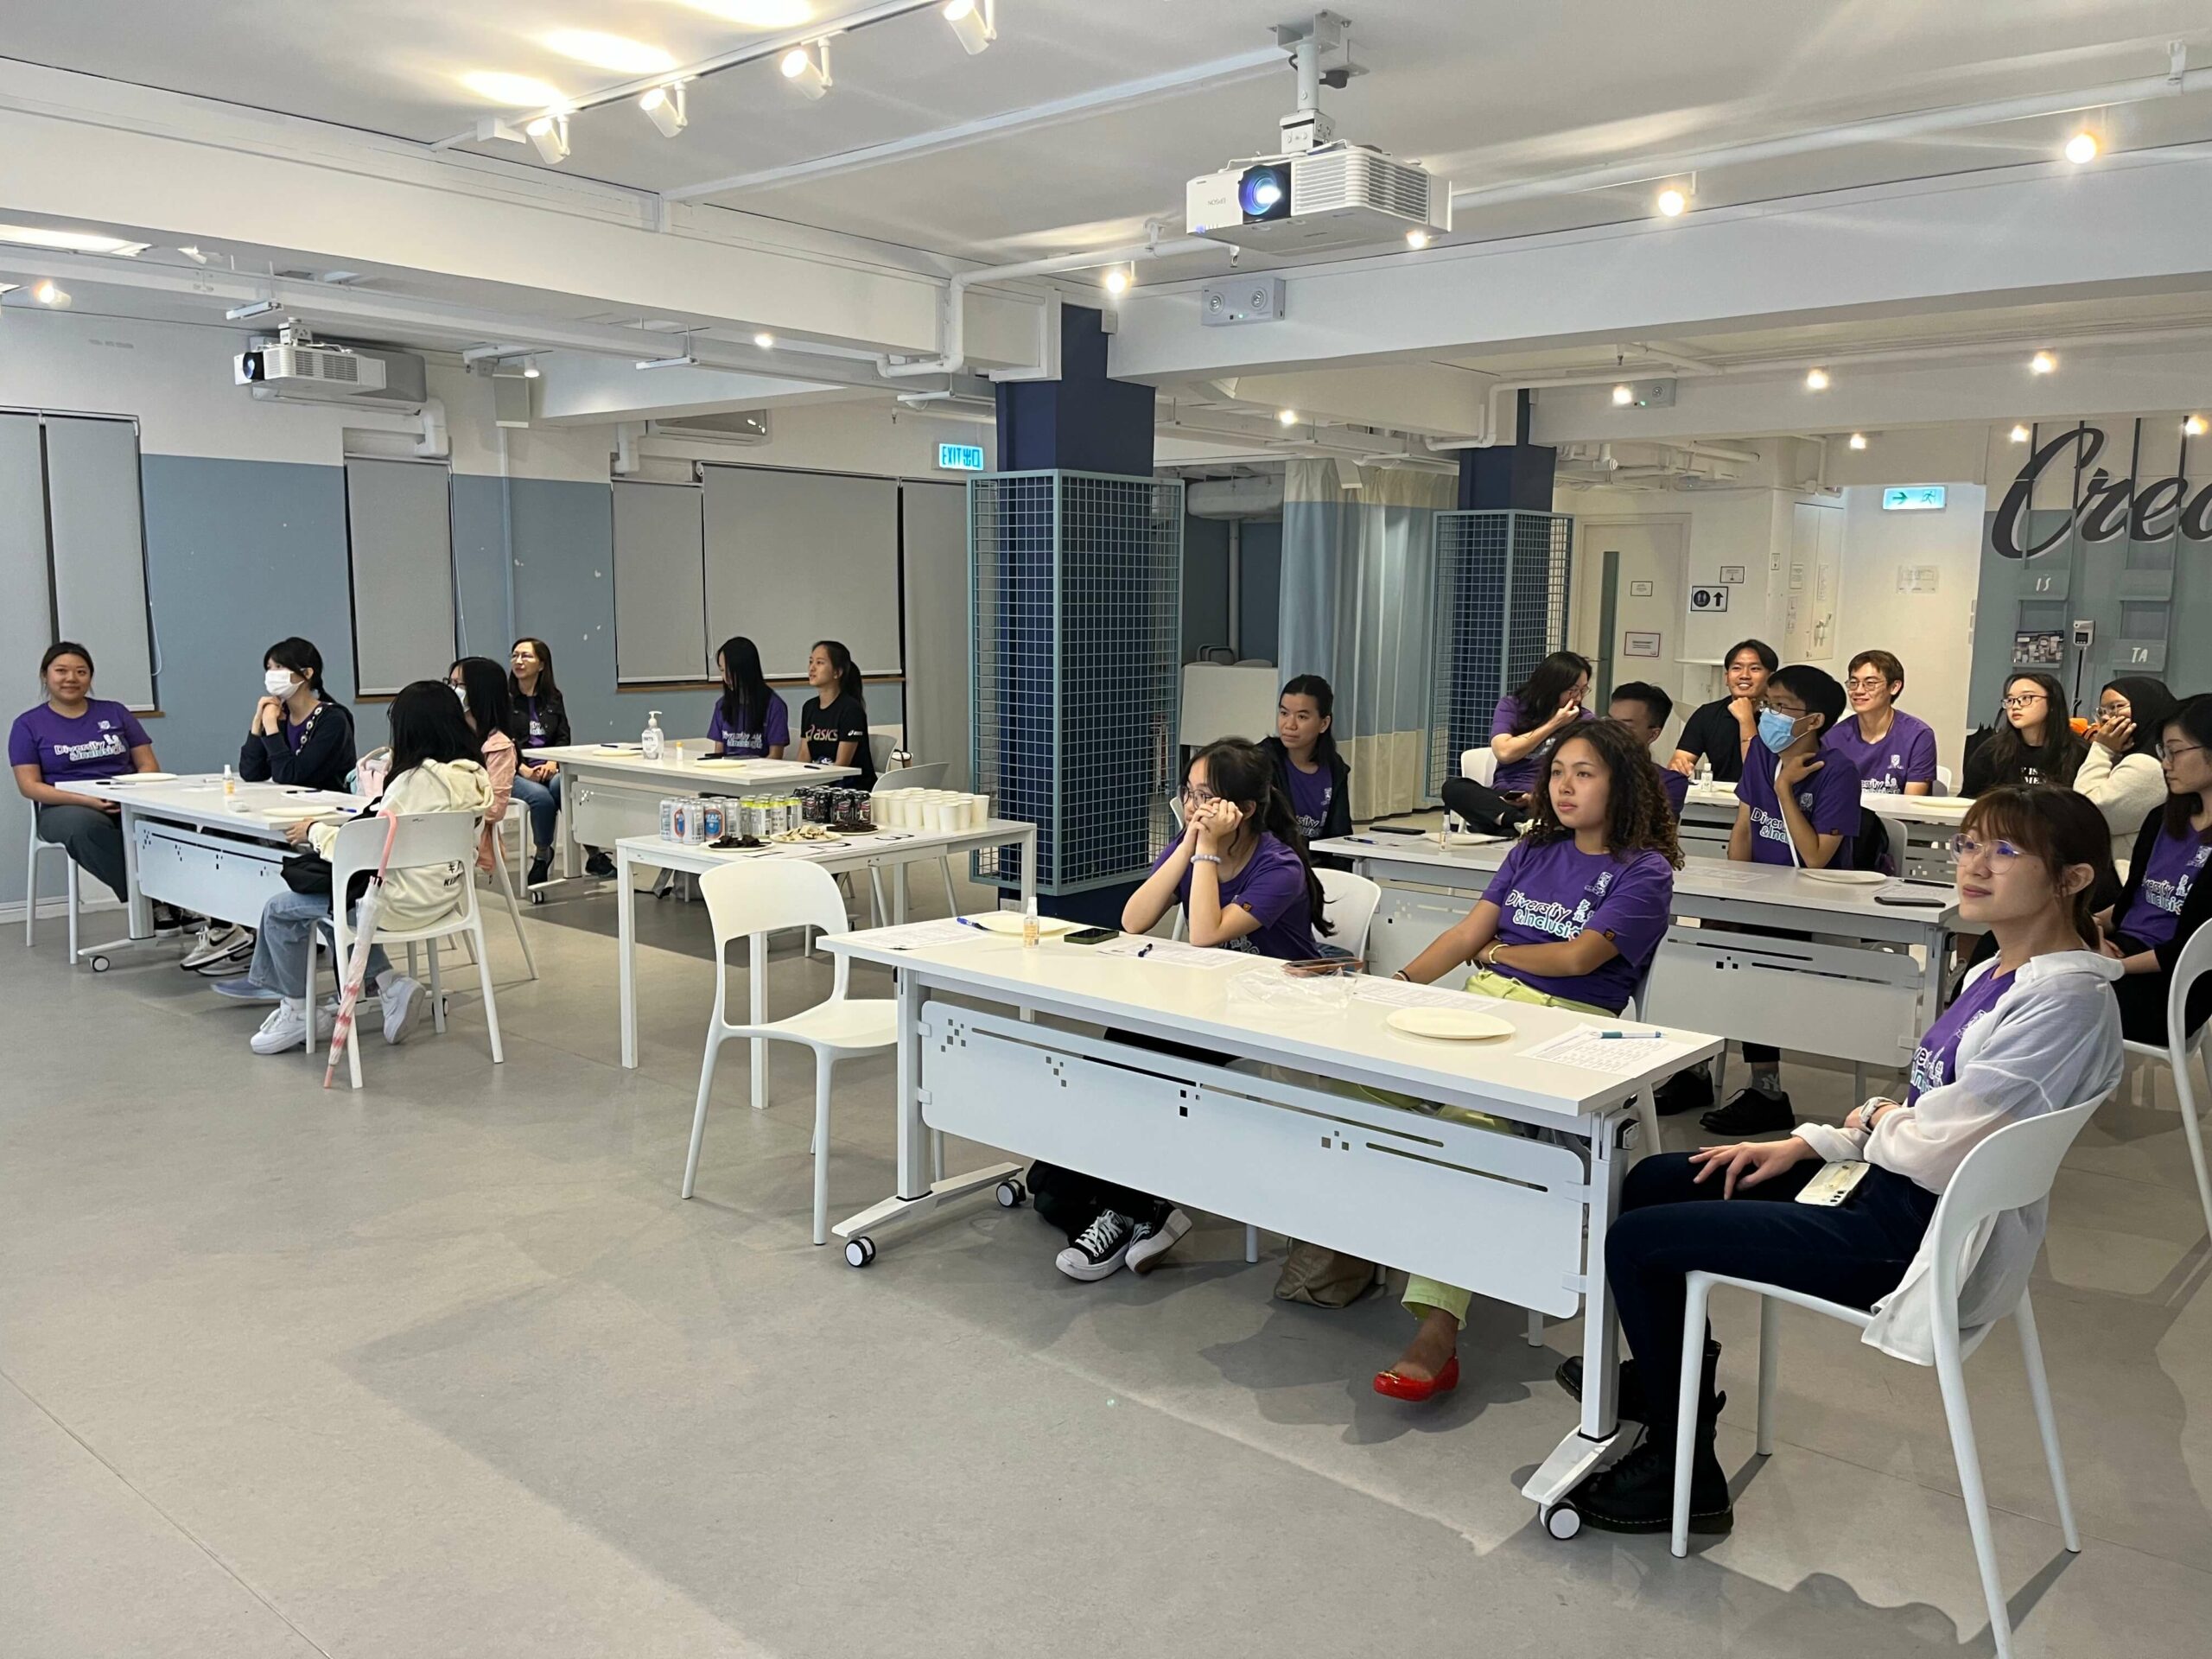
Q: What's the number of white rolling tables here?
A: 5